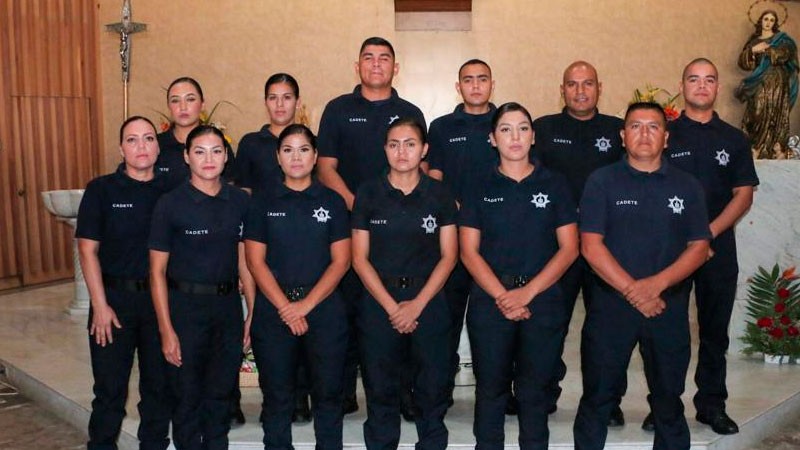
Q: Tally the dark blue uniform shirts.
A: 12